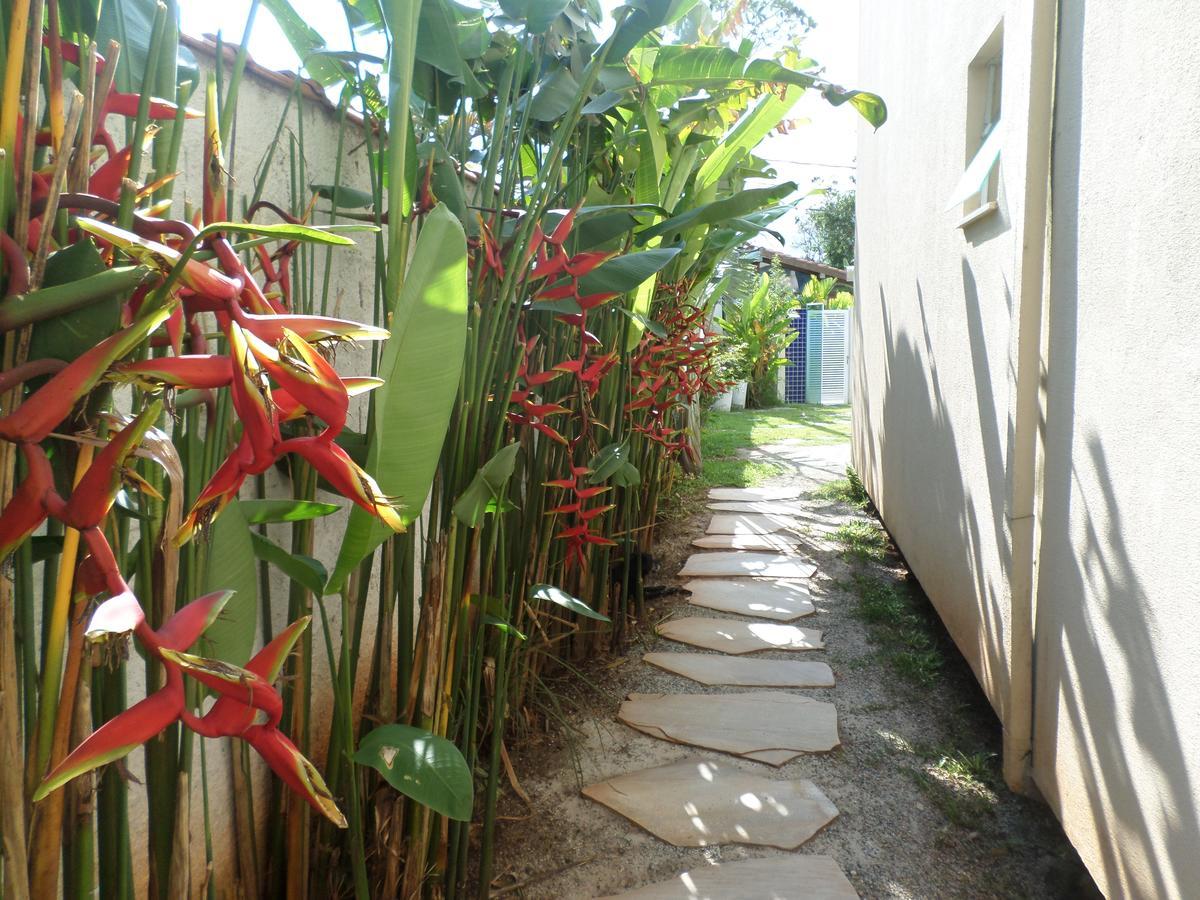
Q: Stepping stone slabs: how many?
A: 11